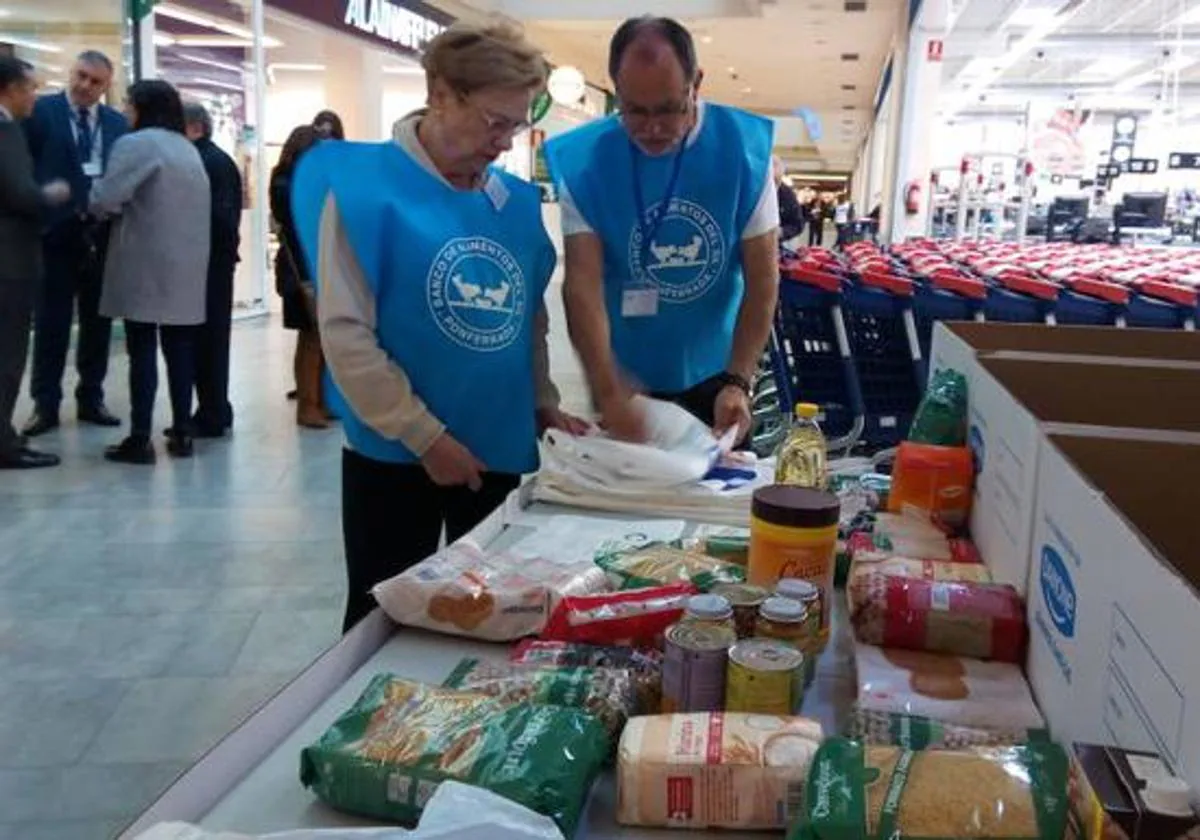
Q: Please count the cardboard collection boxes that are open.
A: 3